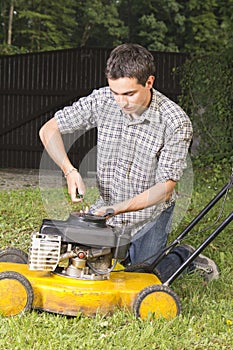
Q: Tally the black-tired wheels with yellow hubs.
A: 2